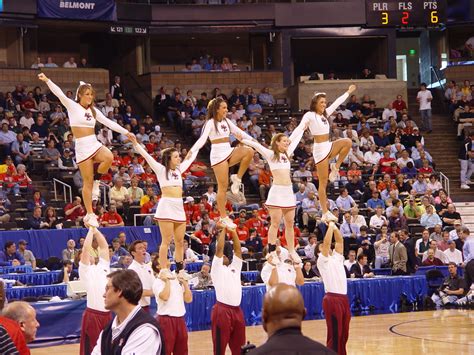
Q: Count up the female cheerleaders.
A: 5